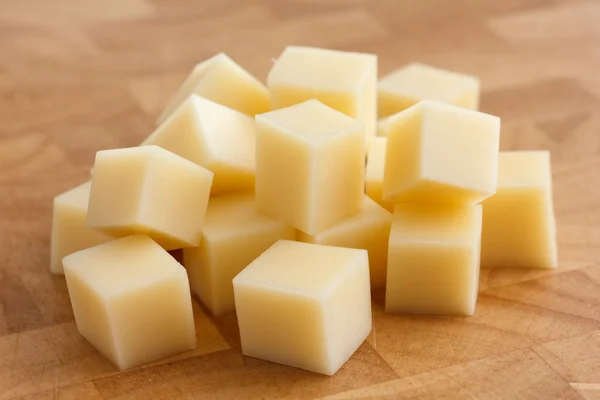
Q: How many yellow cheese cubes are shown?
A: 15